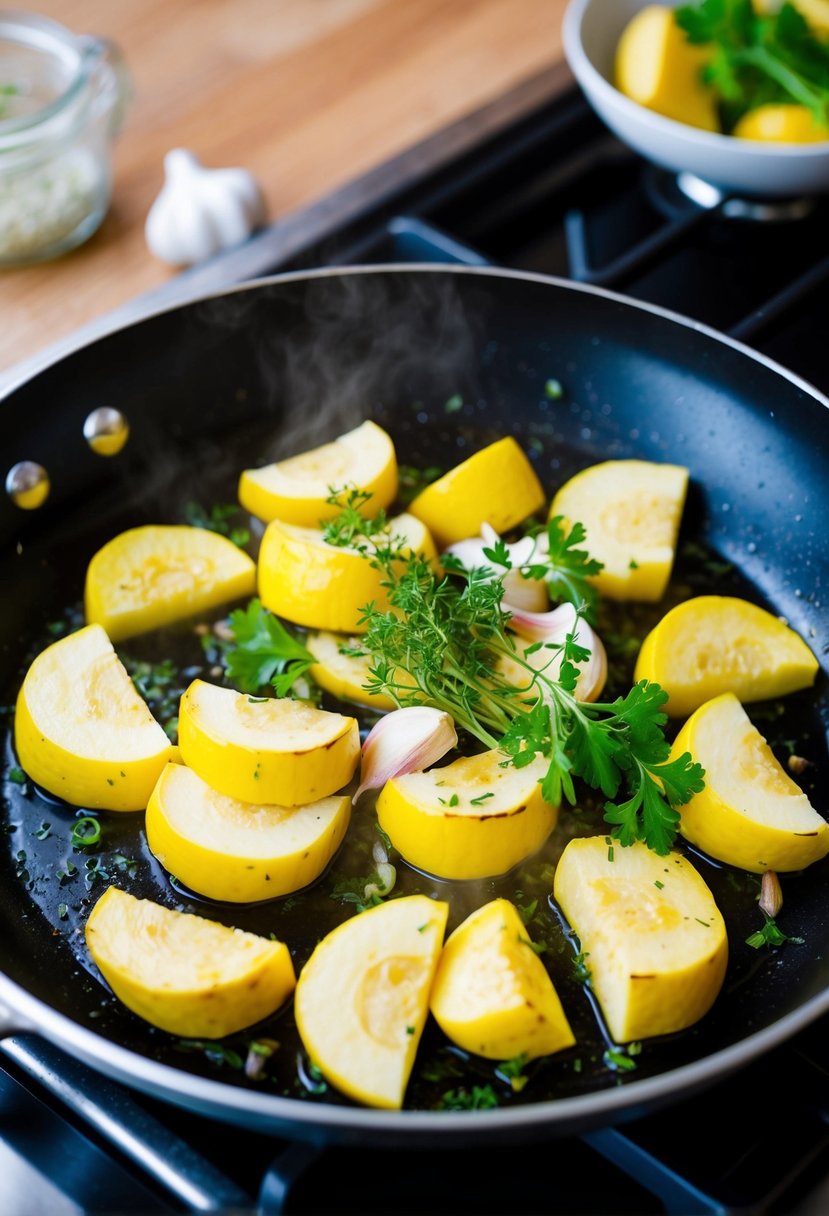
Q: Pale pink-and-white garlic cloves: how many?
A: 3